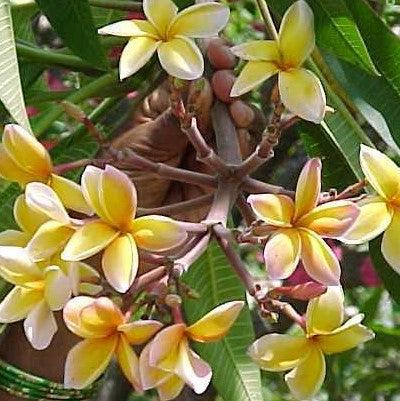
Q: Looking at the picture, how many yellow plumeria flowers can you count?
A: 11